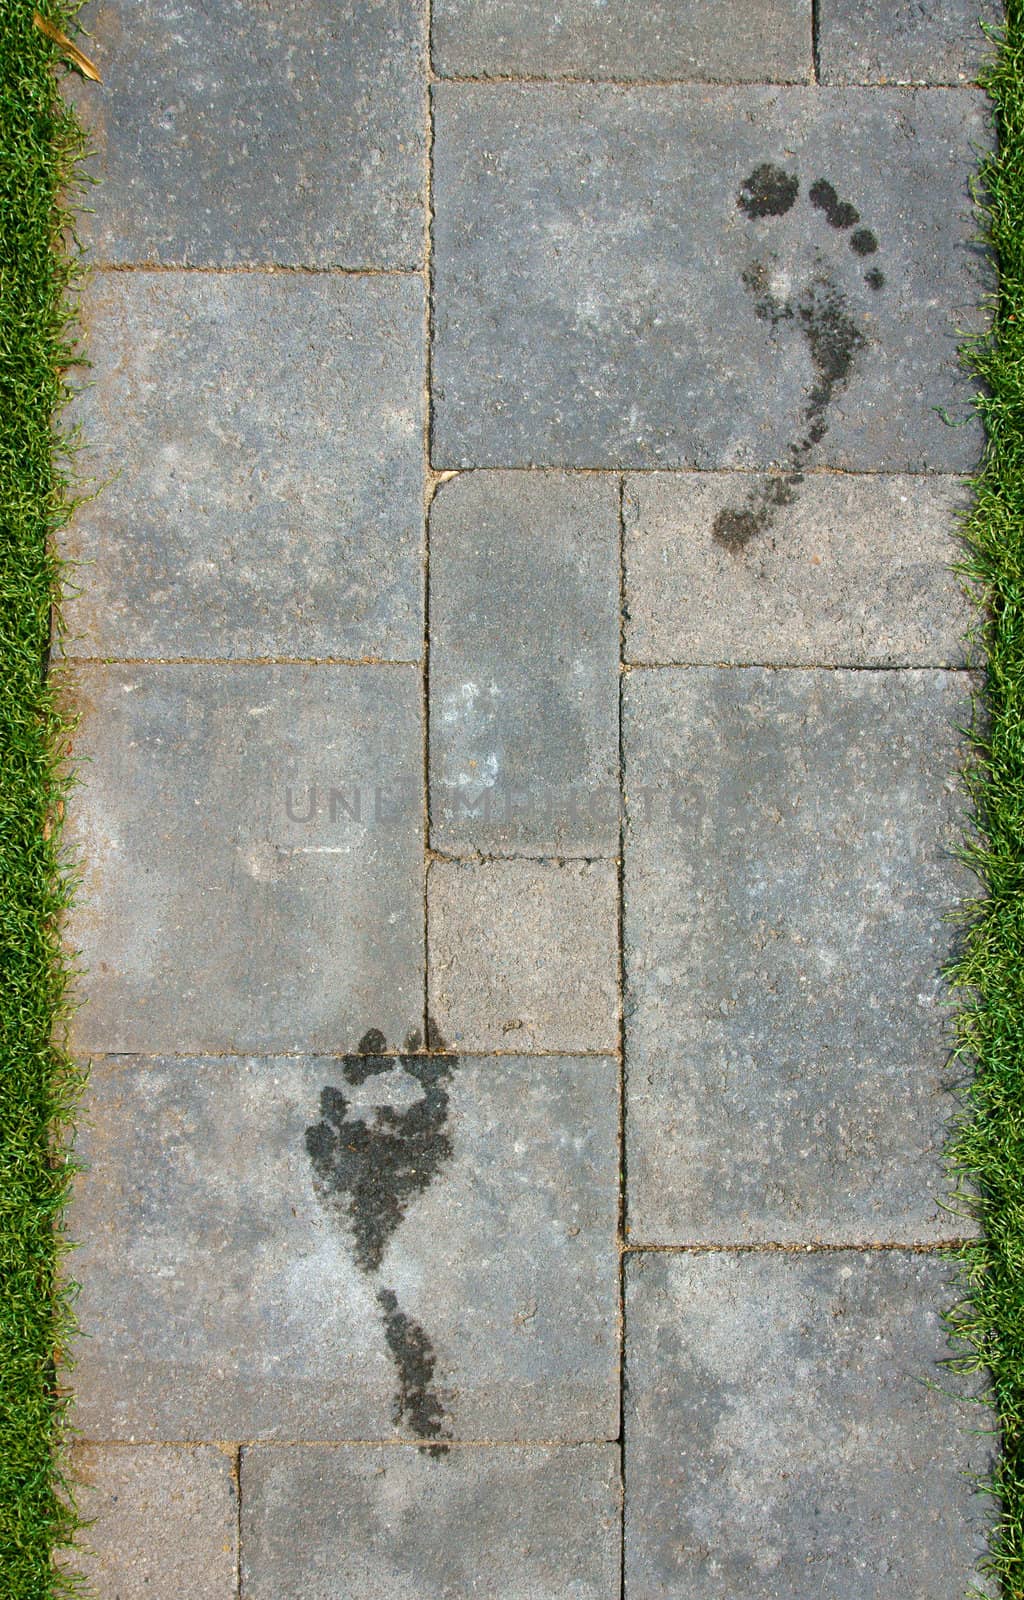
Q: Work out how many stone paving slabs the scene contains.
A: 14